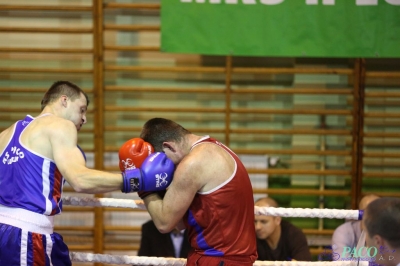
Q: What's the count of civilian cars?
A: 0